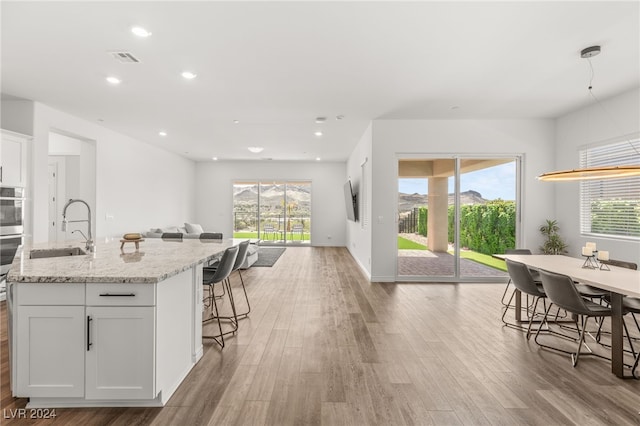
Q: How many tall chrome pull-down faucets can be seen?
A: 1